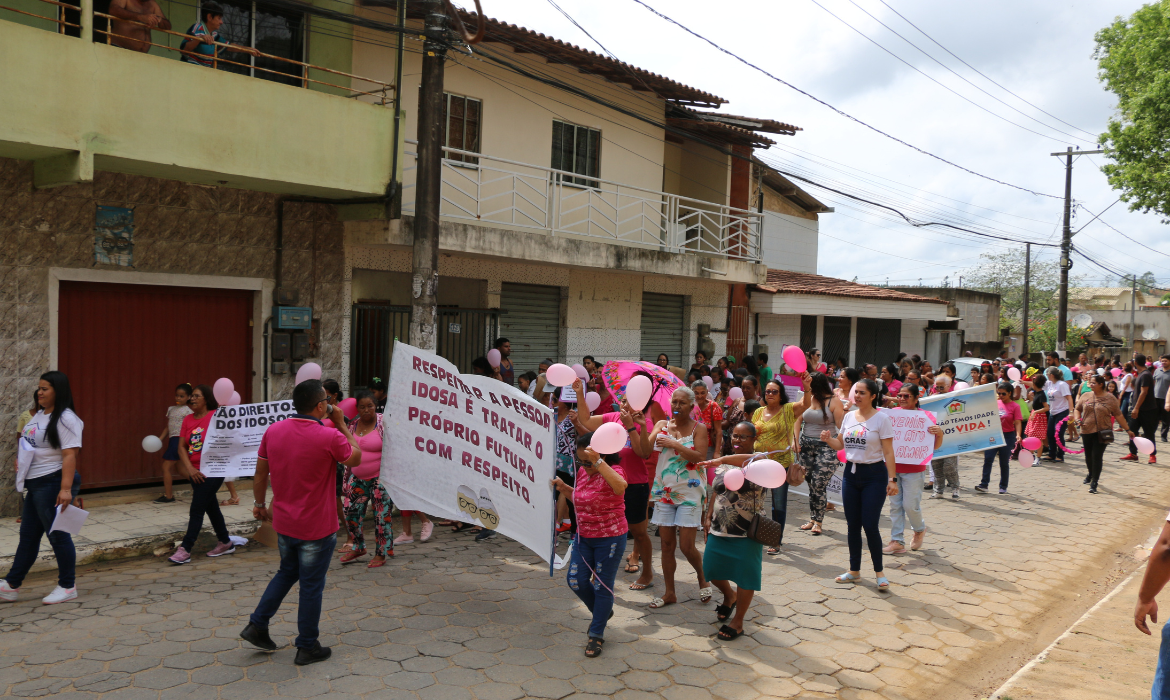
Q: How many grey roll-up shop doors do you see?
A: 2